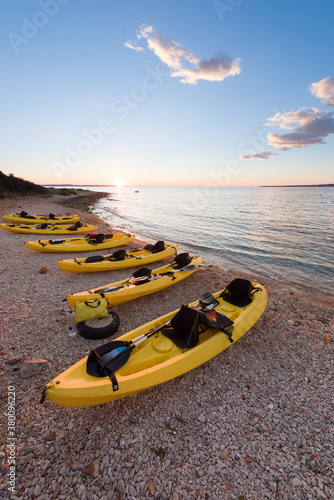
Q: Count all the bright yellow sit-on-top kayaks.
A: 6